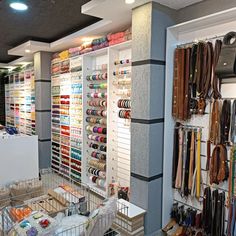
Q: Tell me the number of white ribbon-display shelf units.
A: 2